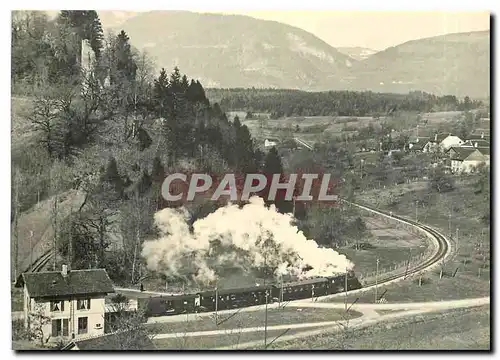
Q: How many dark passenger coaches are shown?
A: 3